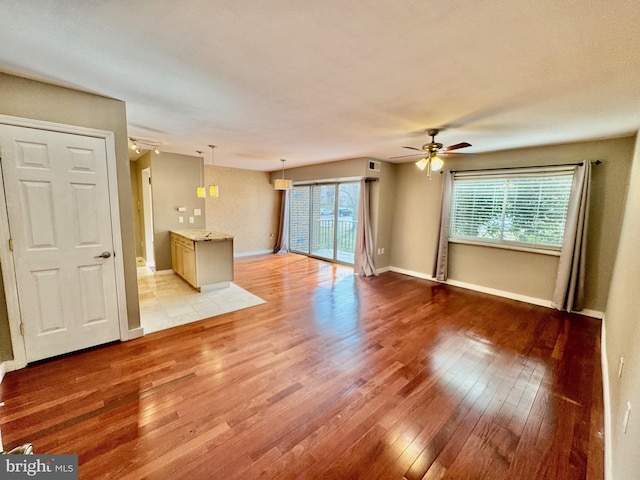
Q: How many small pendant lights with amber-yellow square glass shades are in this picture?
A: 2